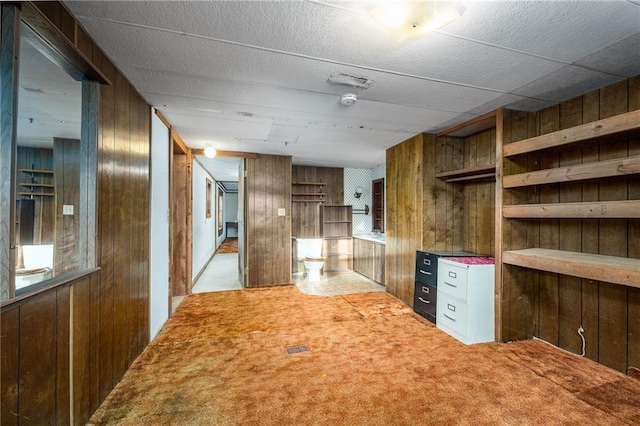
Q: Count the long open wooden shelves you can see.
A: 4